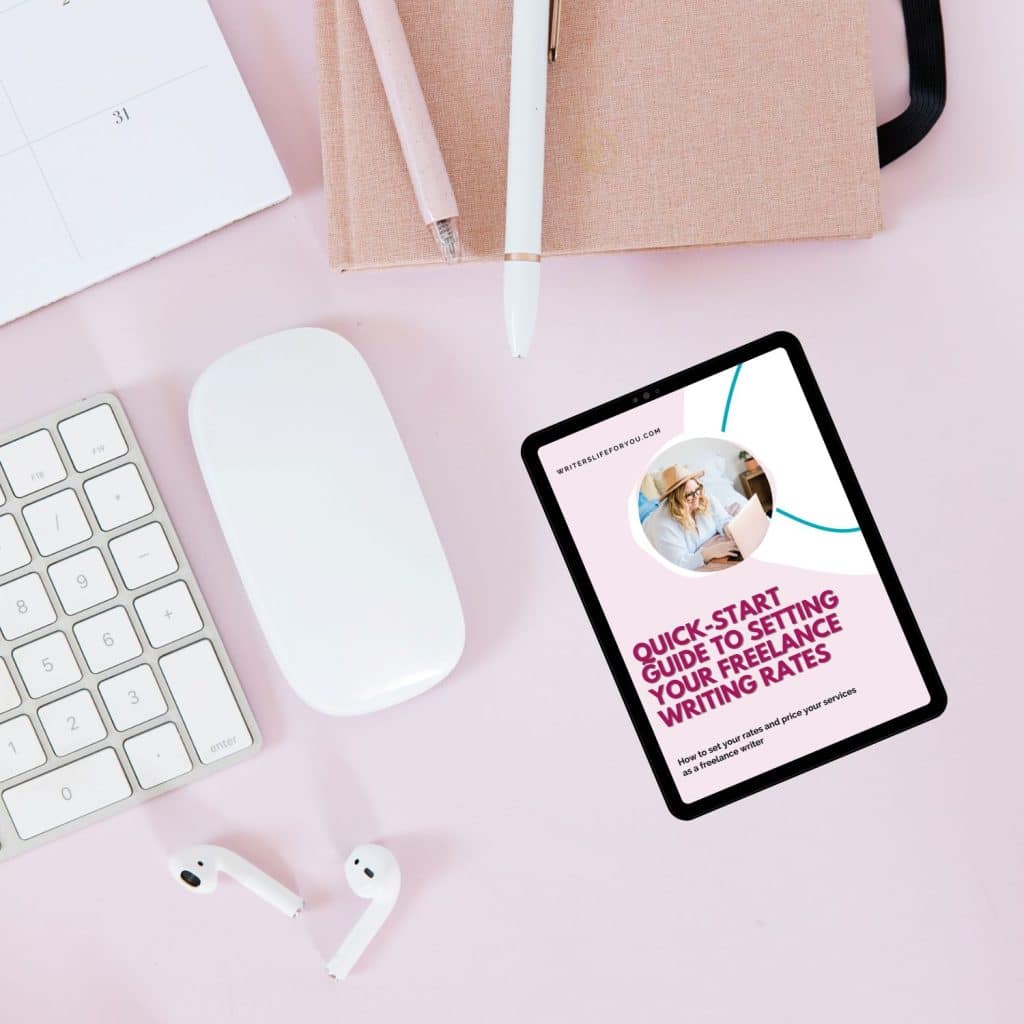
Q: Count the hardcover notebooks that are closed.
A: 1